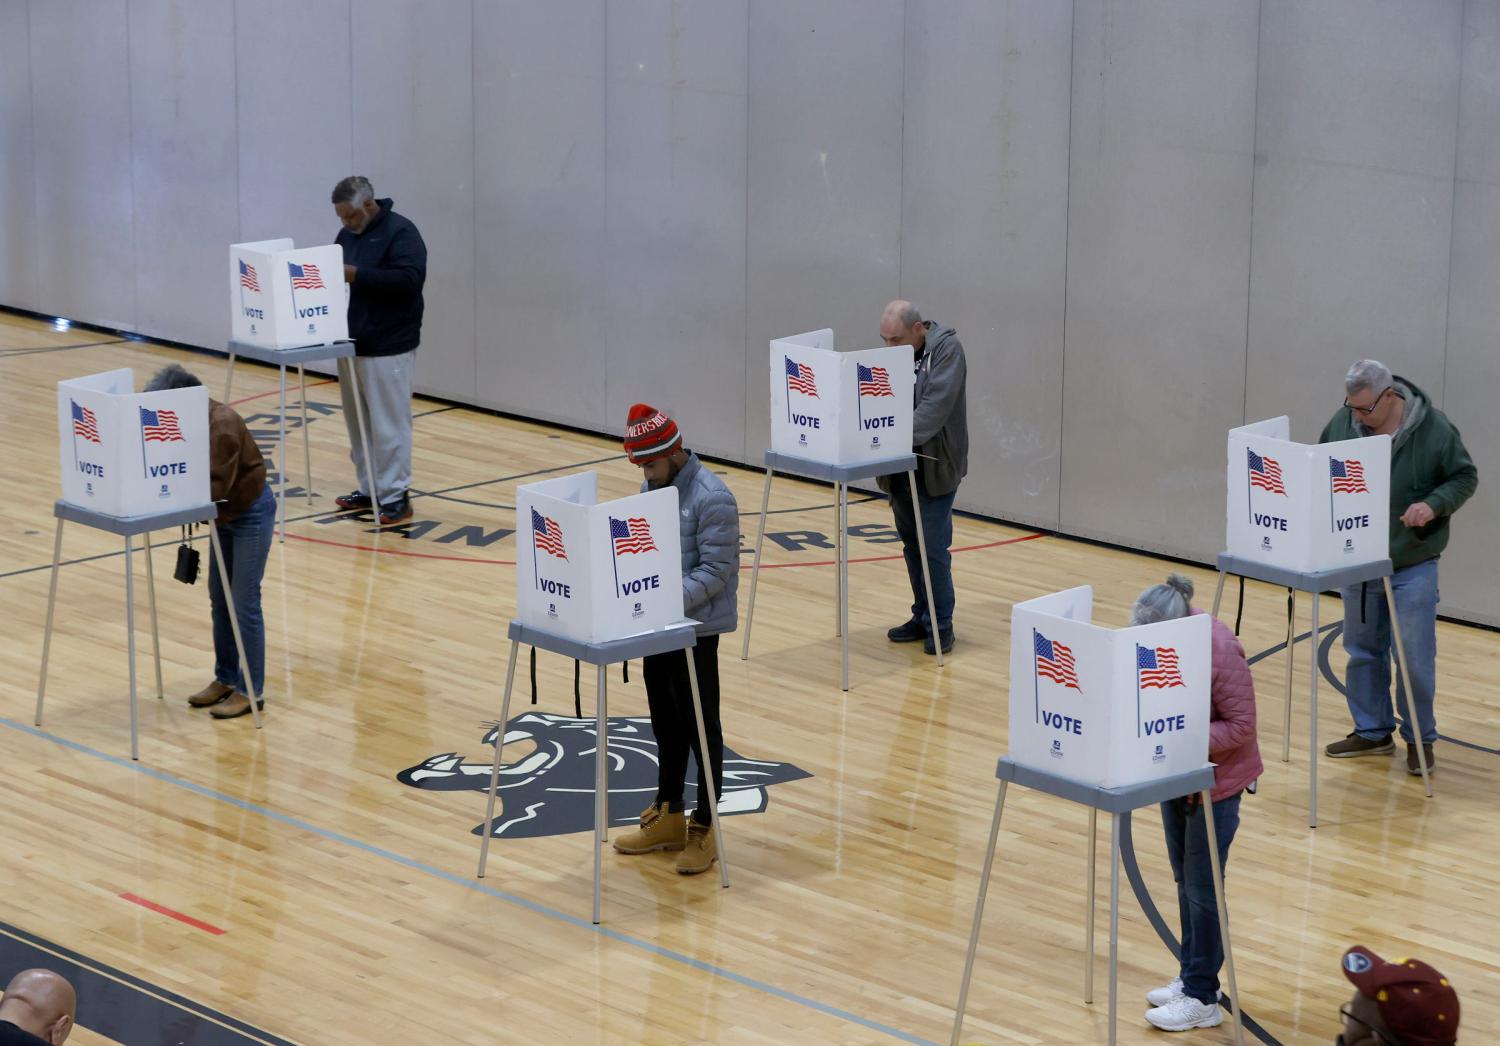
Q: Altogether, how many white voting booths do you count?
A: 6